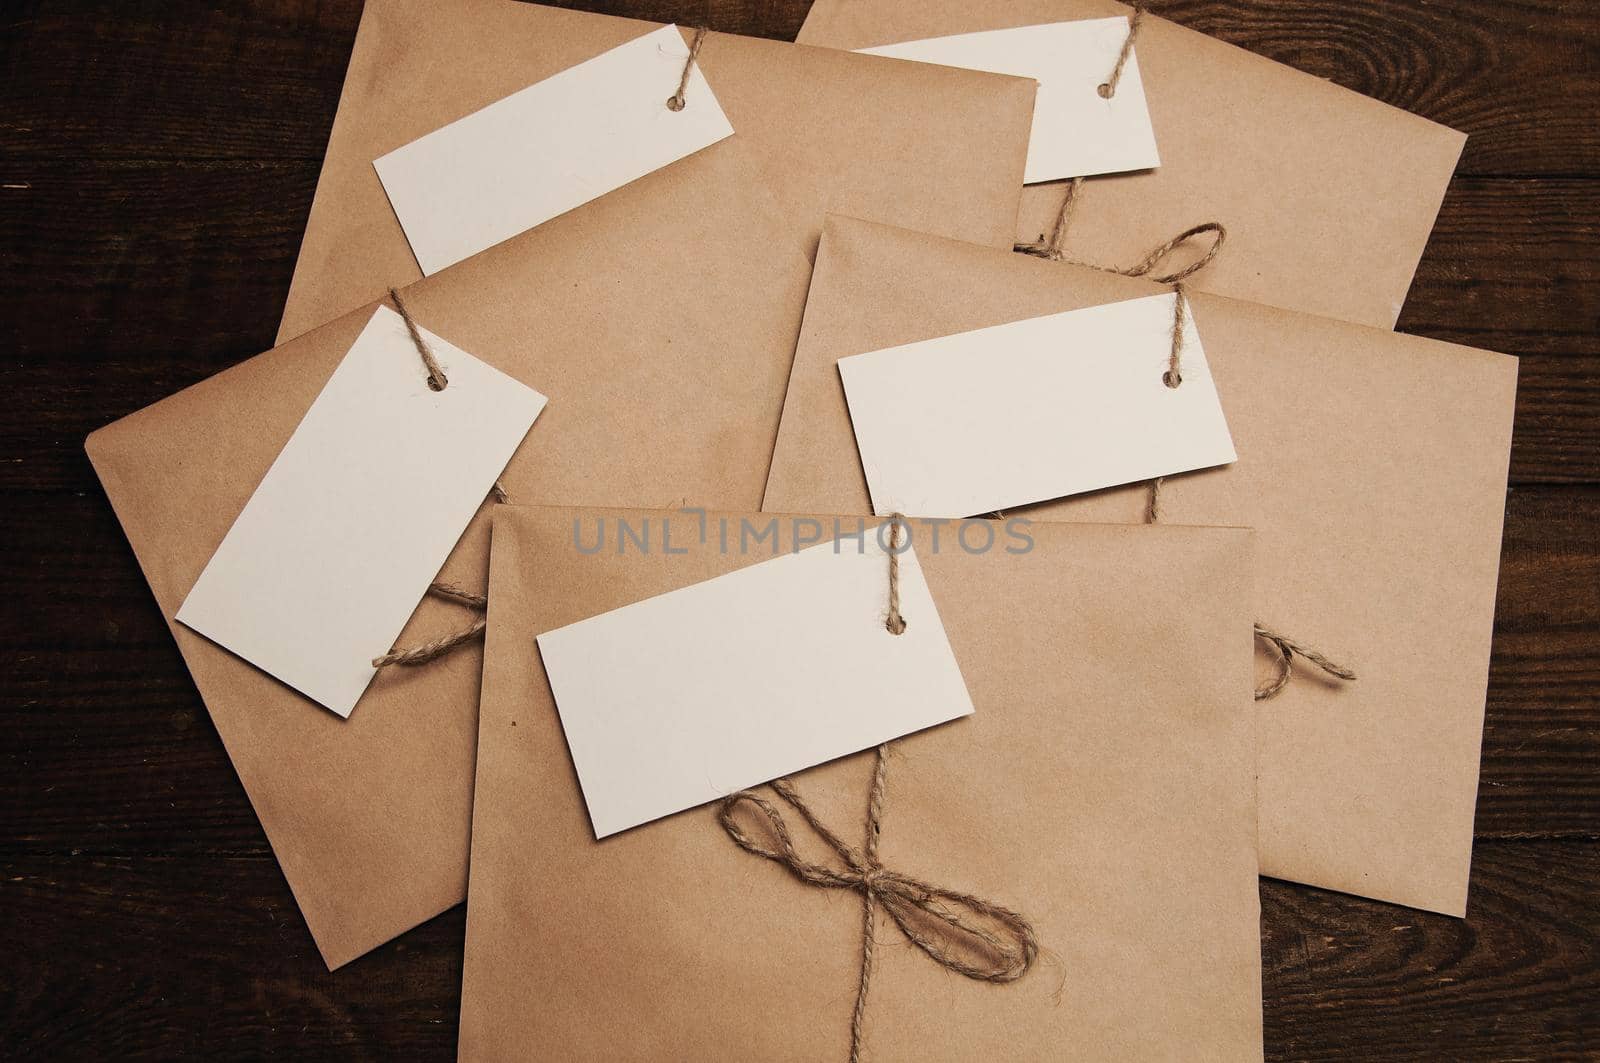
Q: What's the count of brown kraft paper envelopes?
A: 5